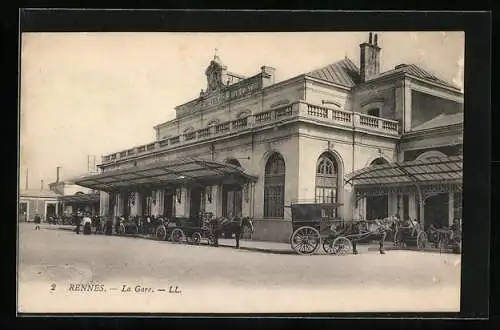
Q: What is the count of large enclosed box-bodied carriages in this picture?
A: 1